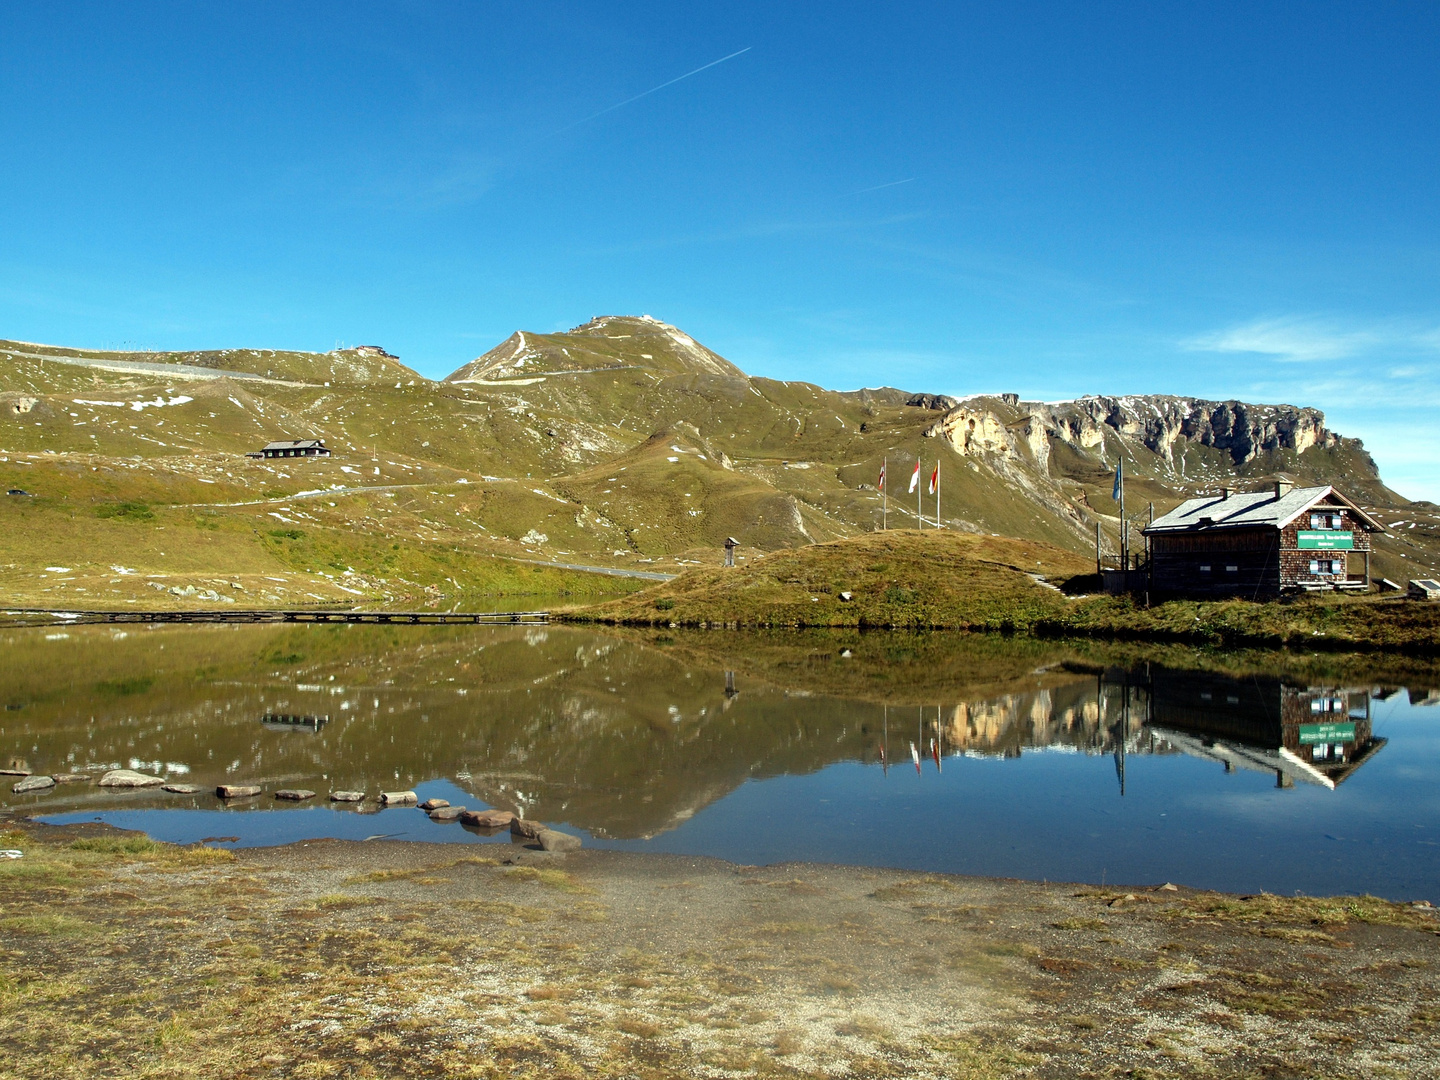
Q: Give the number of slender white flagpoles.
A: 3